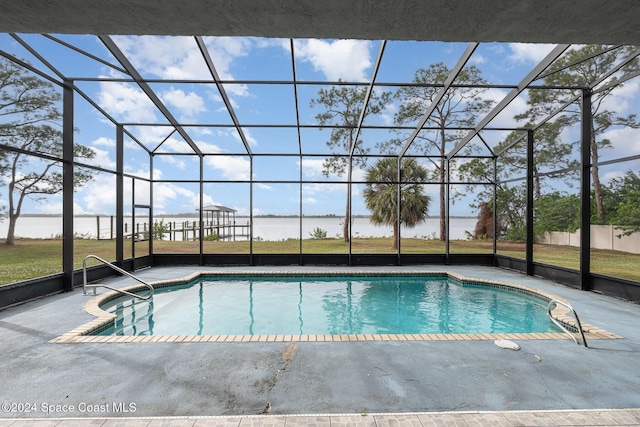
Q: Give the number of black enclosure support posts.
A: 12